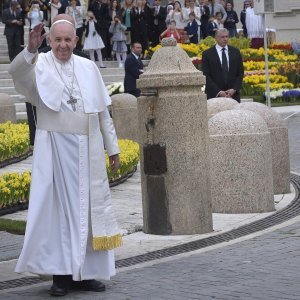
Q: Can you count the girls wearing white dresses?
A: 1